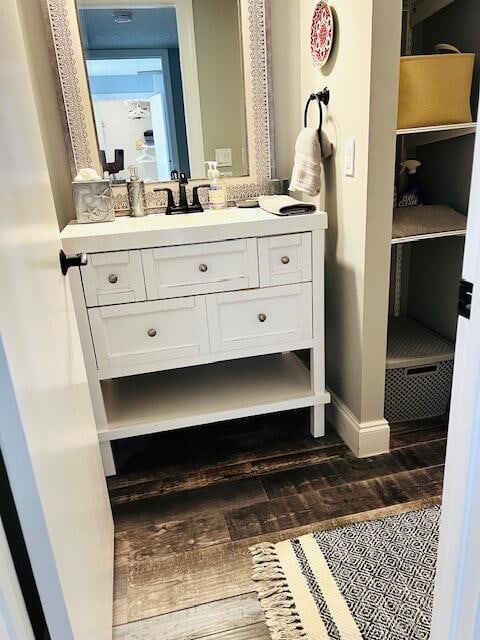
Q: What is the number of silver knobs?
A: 5